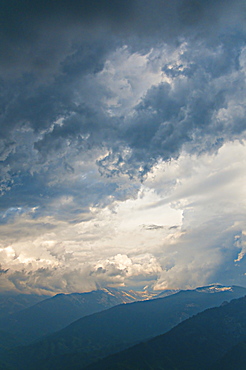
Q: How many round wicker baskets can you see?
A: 0